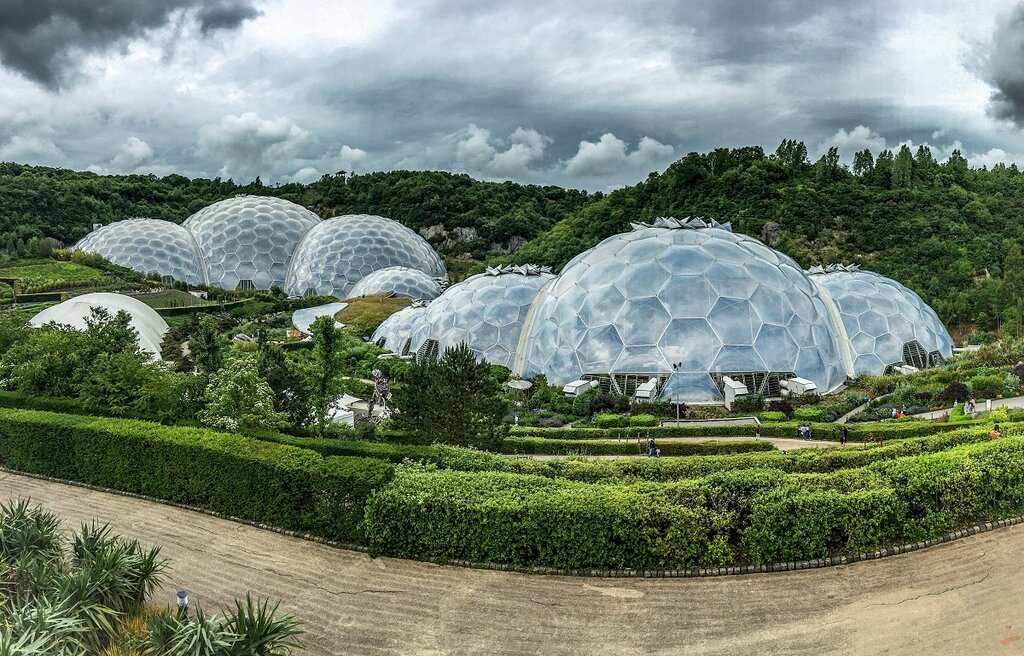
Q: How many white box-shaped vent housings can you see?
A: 5